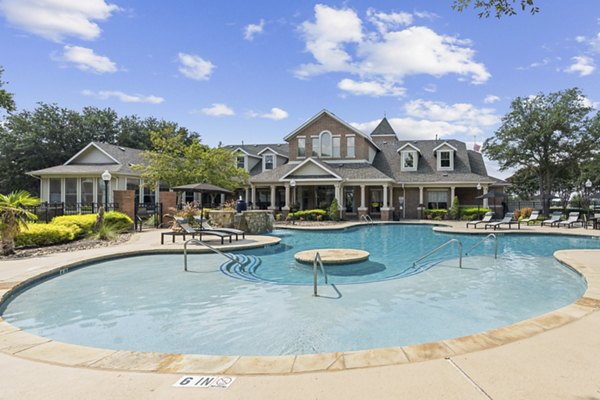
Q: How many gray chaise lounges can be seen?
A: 7